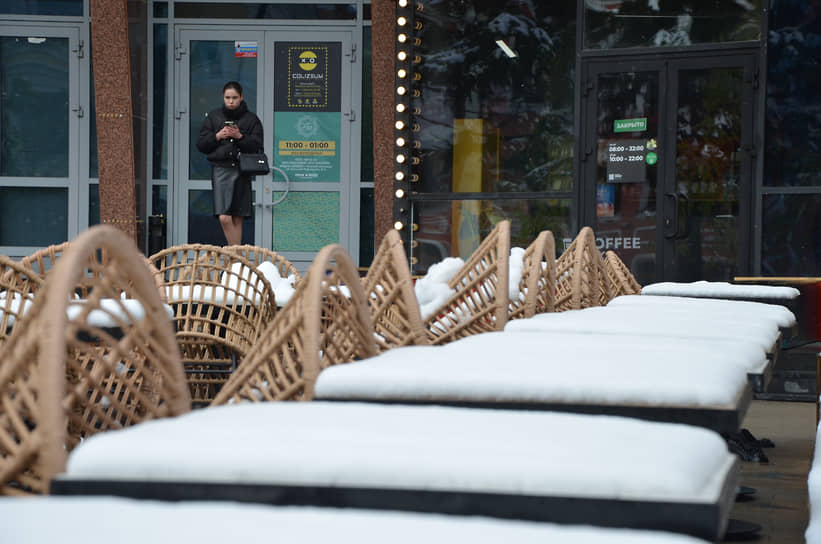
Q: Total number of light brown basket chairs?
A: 11